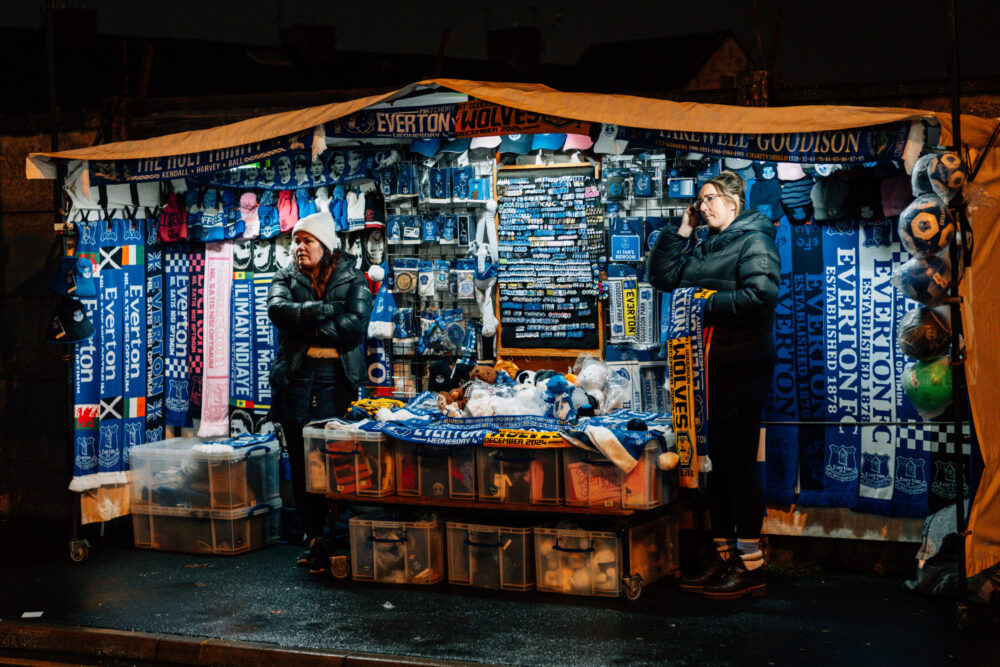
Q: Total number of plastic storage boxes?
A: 9